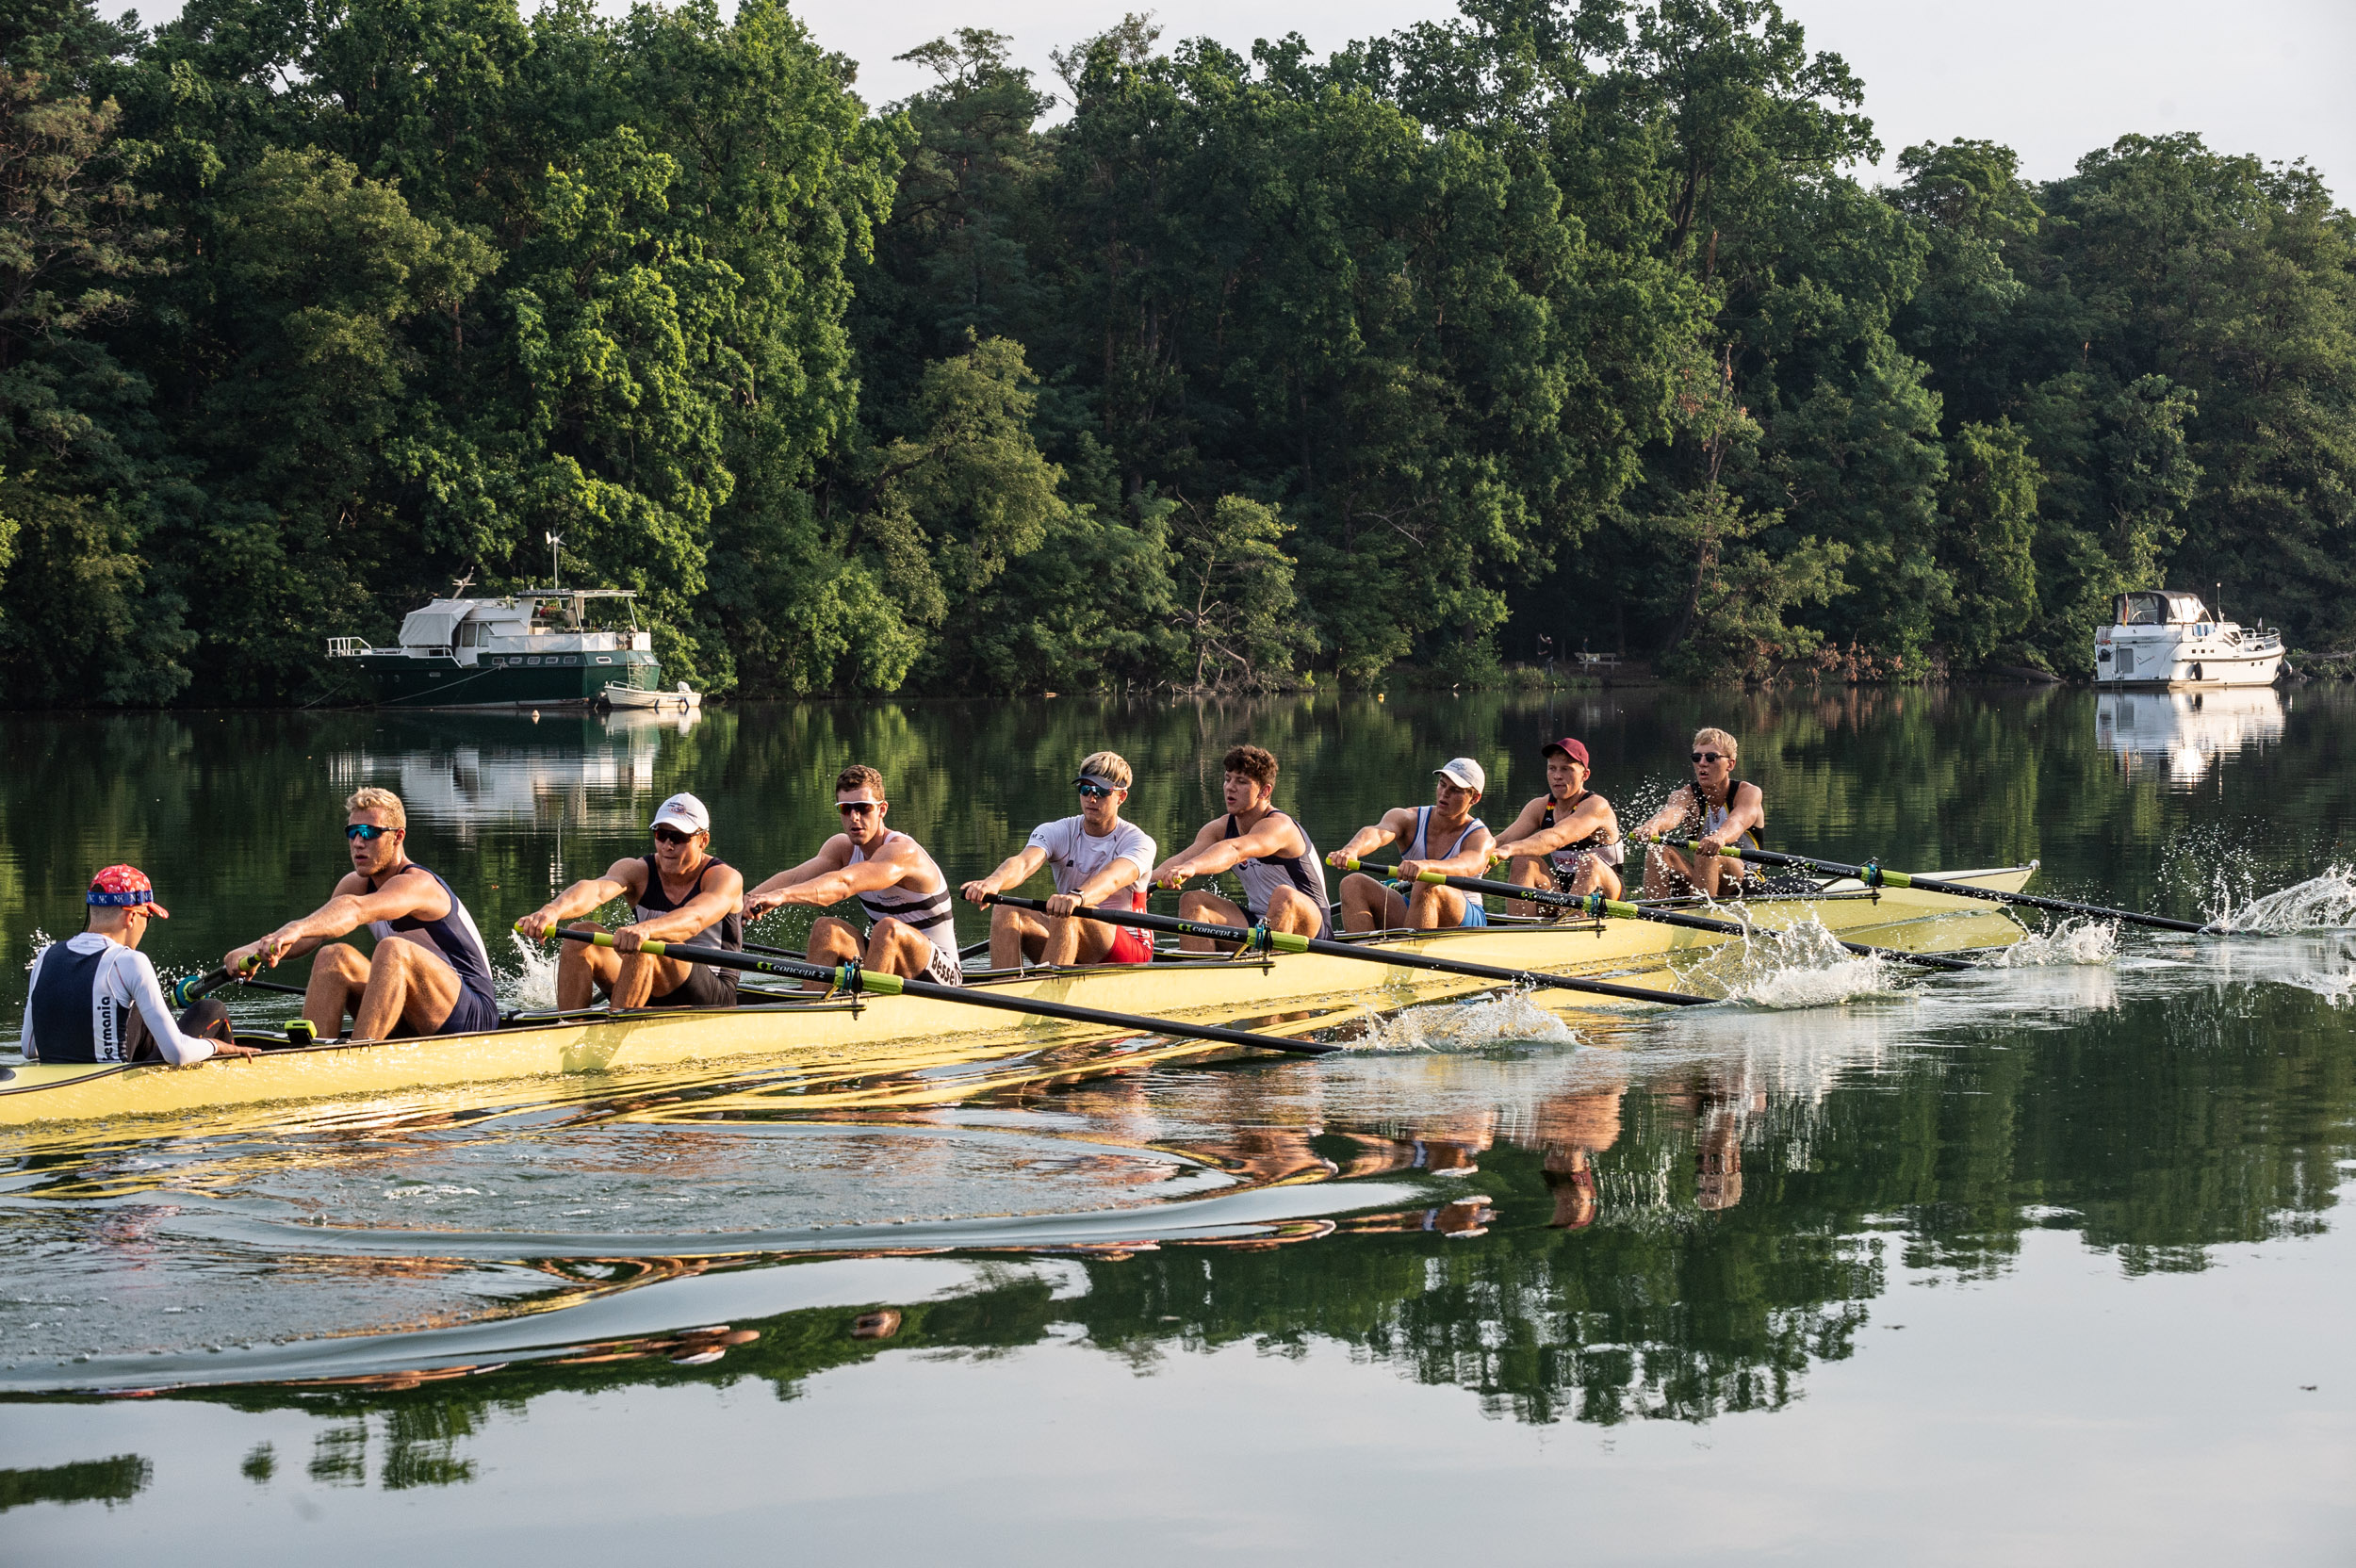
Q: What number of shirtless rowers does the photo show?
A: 0